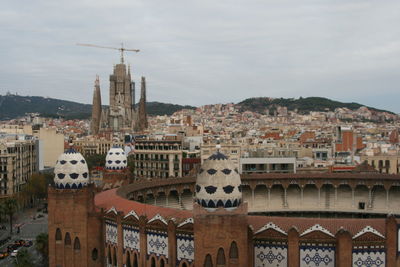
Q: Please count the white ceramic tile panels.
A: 7